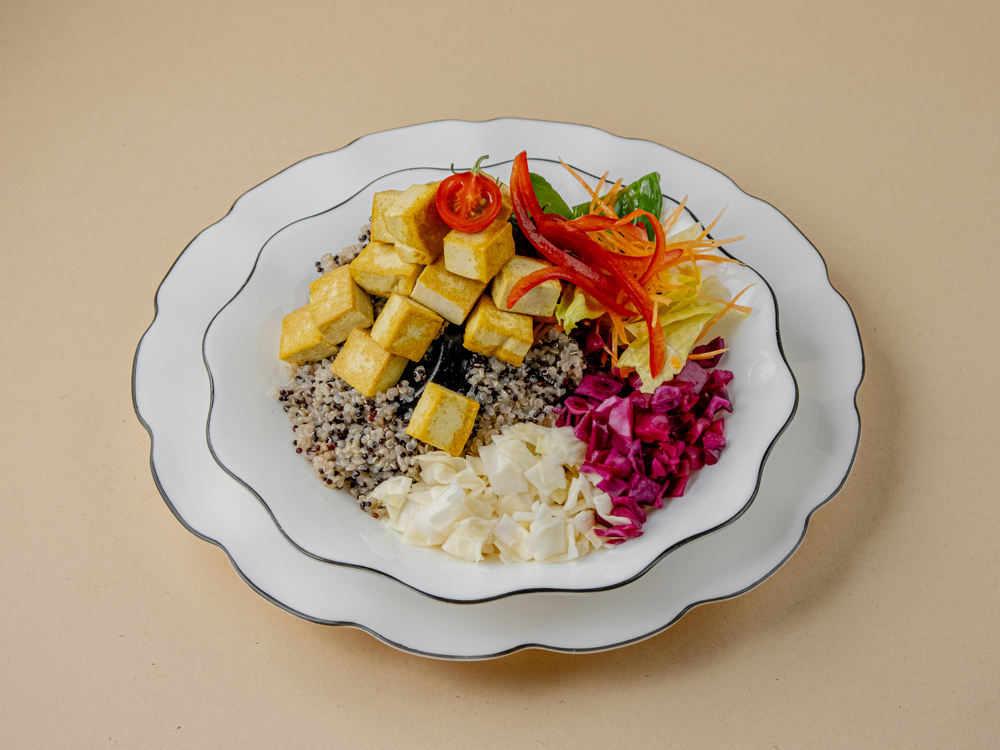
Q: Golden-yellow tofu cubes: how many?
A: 13